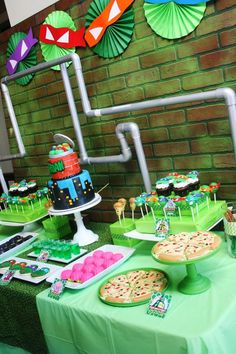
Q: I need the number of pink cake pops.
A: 12